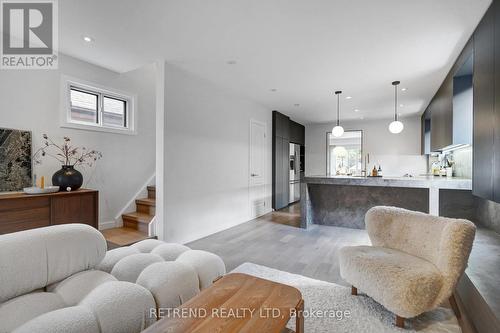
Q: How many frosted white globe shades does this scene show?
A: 2